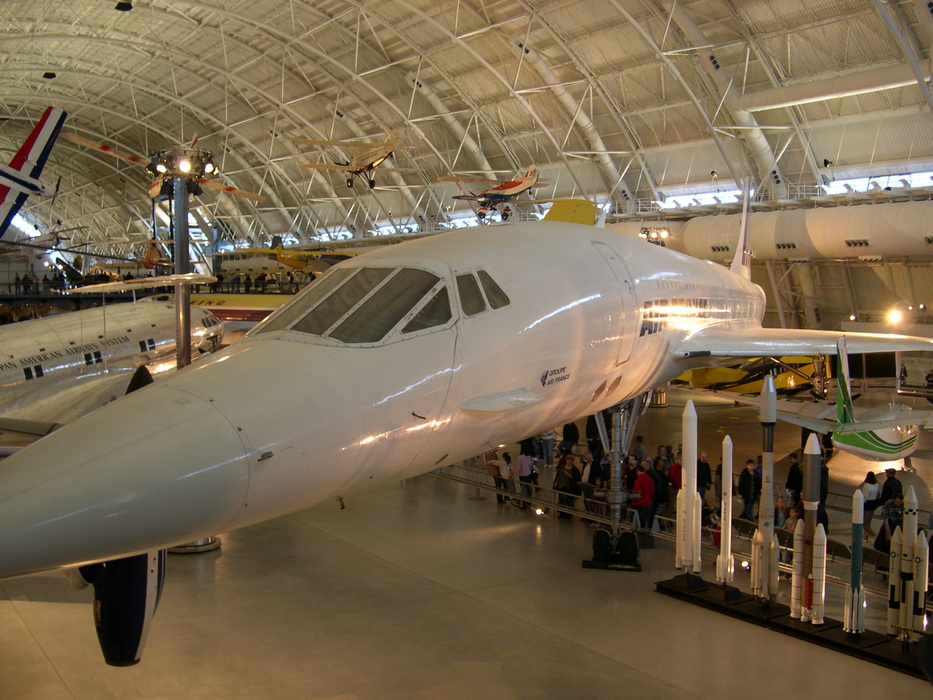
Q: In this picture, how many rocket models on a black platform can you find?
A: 6